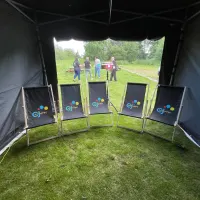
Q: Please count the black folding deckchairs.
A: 5